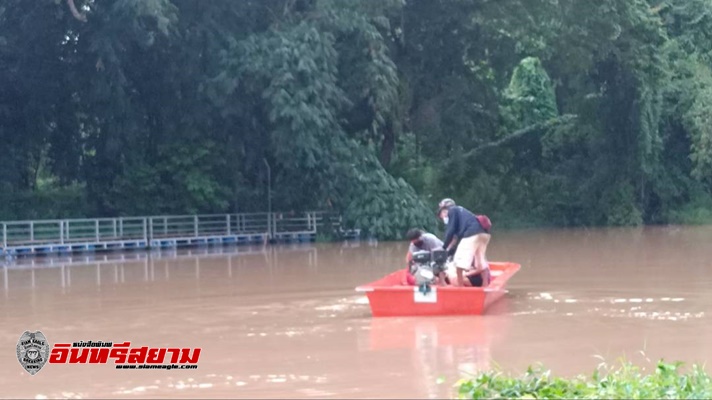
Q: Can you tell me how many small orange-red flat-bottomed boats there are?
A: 1